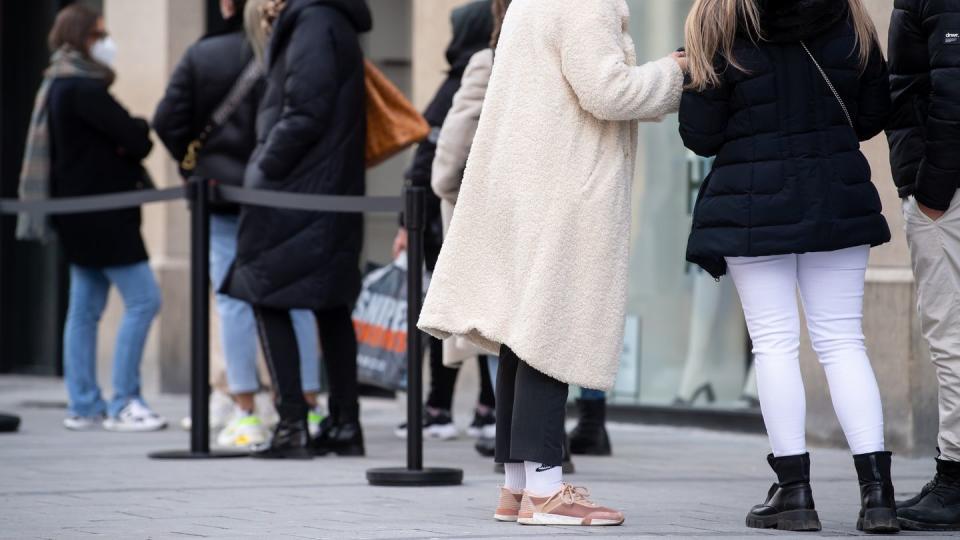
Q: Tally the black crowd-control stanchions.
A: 2